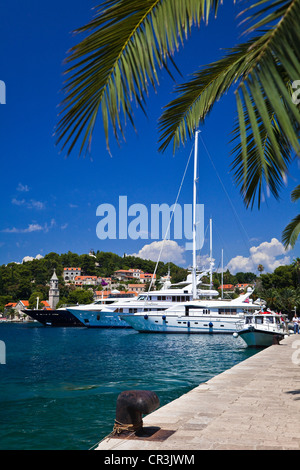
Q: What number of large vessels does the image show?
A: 3